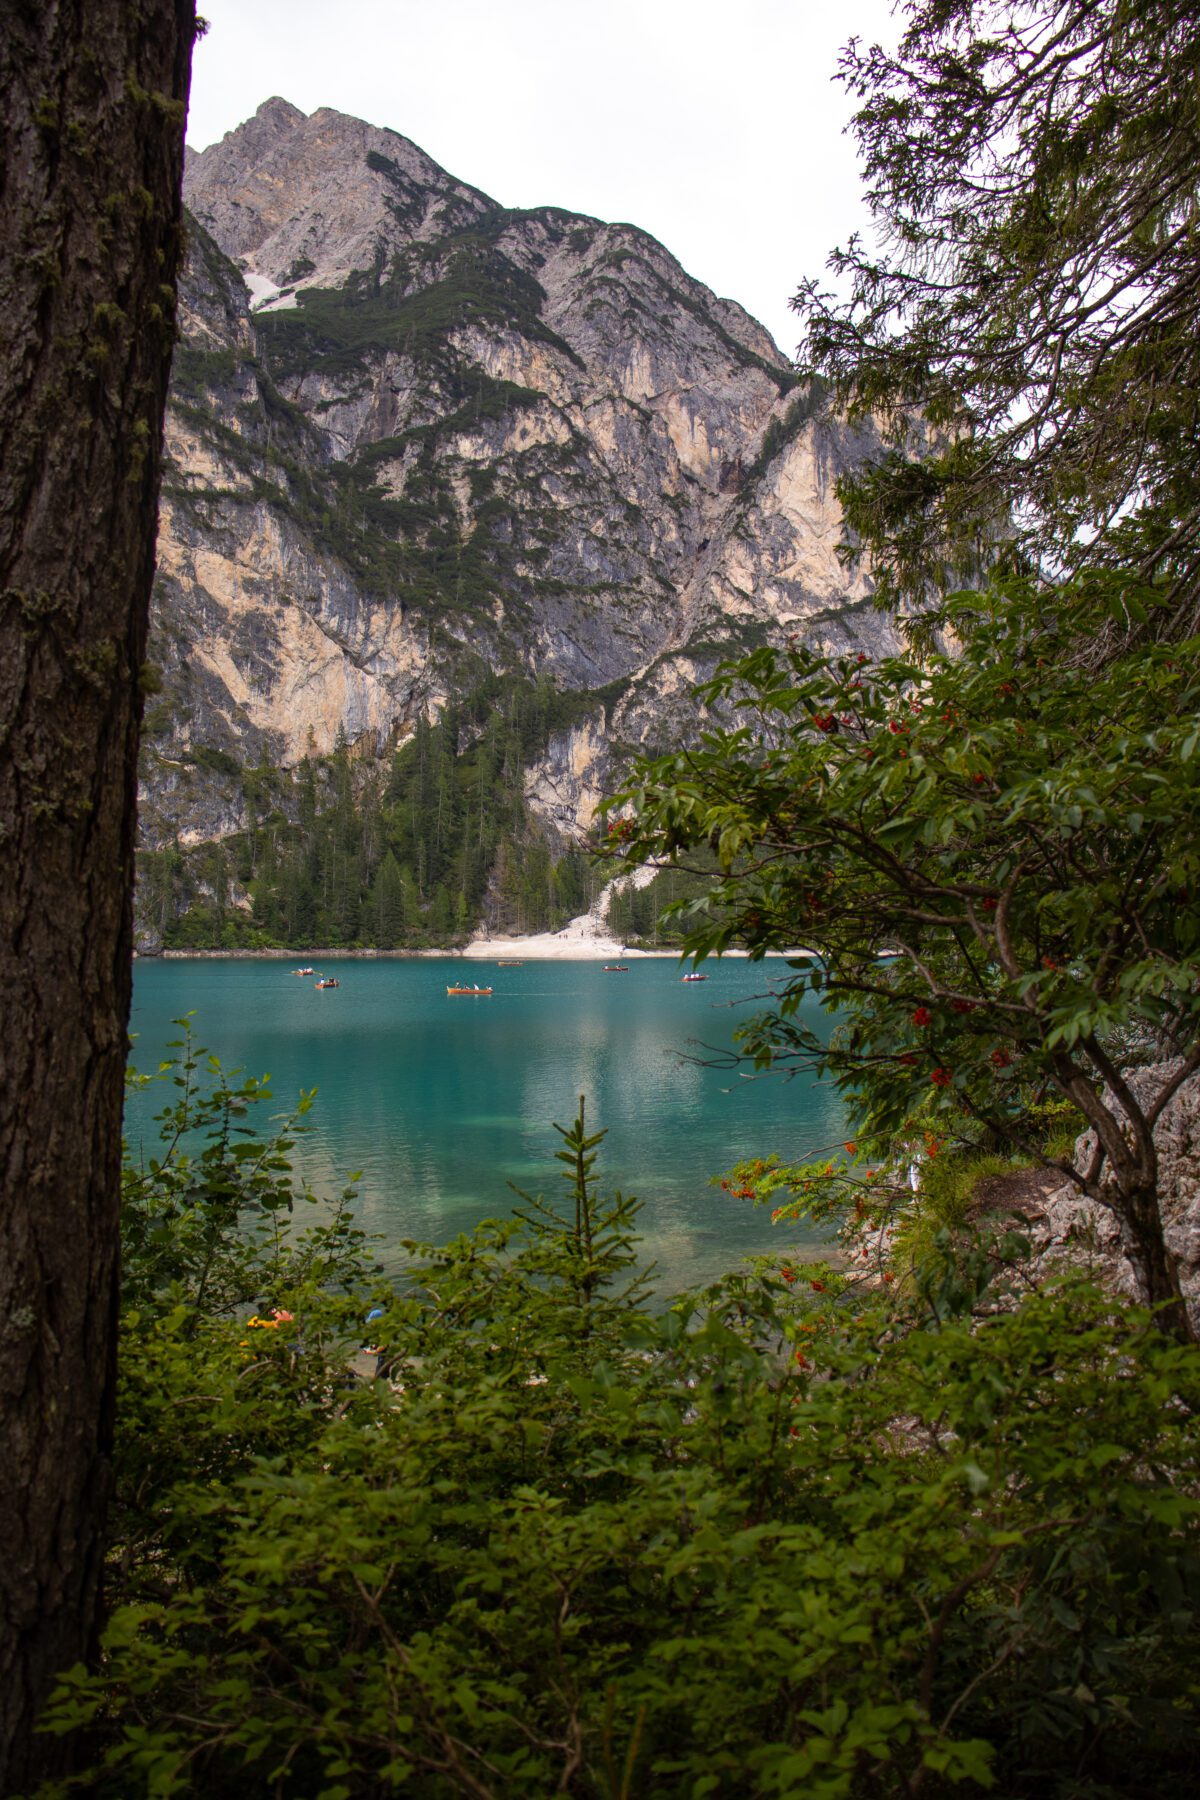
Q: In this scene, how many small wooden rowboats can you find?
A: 6